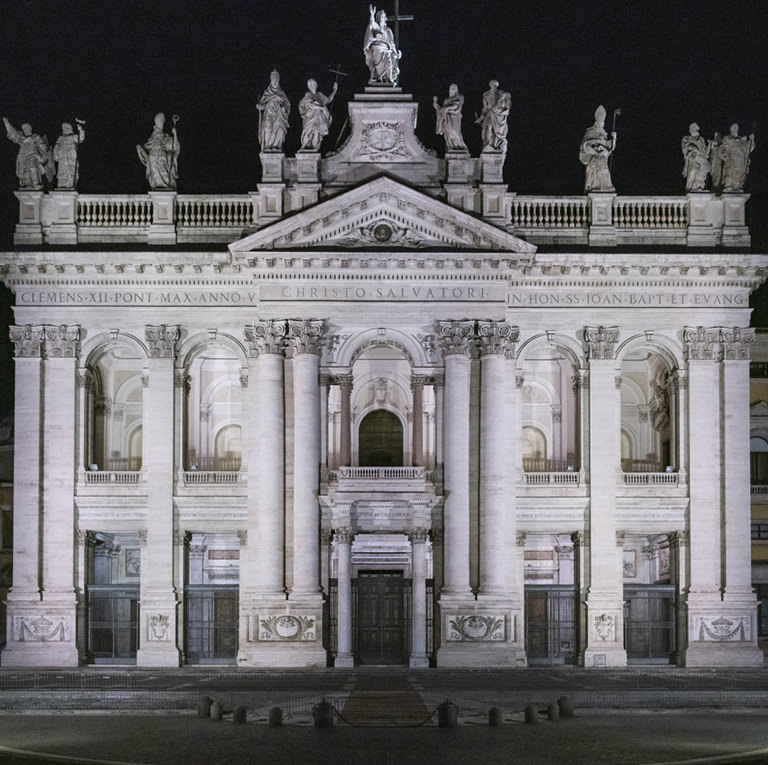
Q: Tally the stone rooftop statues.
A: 11